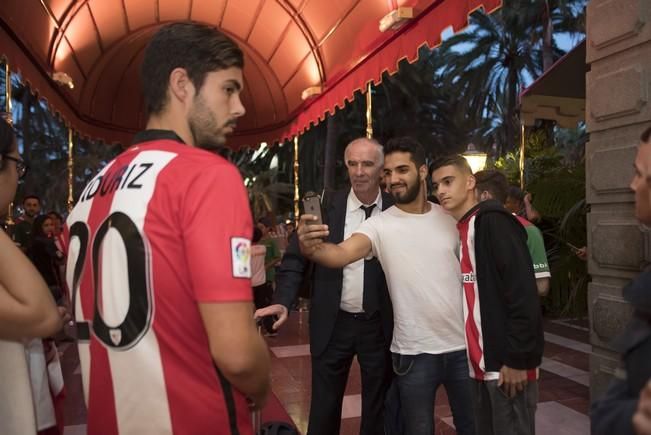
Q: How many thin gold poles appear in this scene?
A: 5